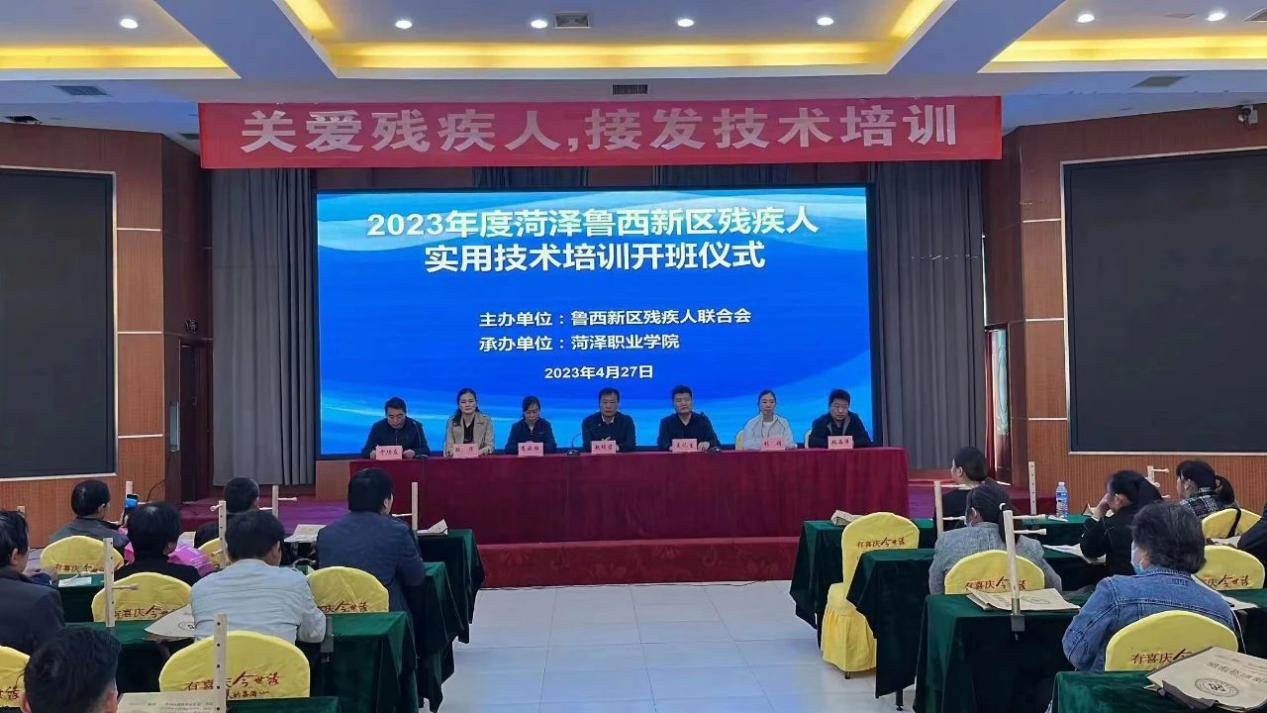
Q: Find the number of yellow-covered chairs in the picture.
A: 11